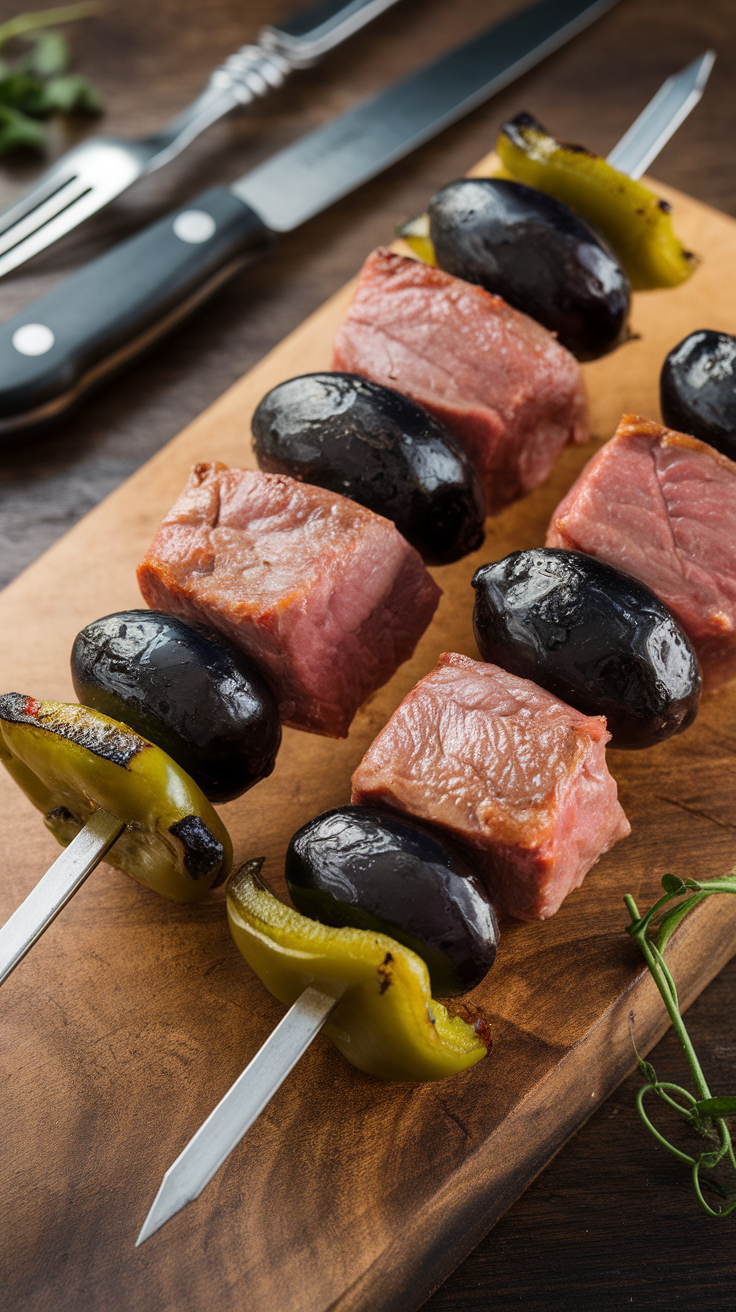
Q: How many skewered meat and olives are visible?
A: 10